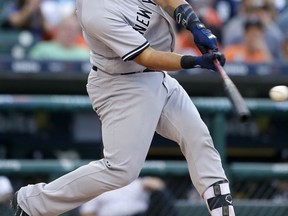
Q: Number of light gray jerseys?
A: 1